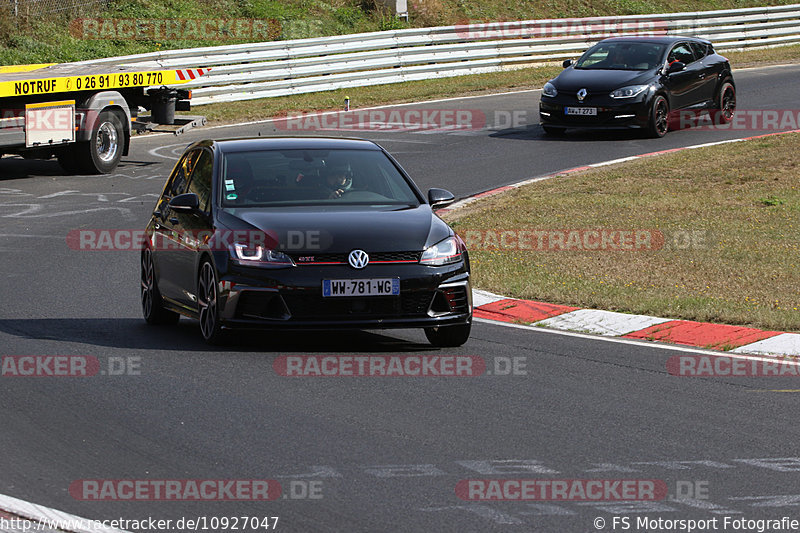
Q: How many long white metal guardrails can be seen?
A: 3